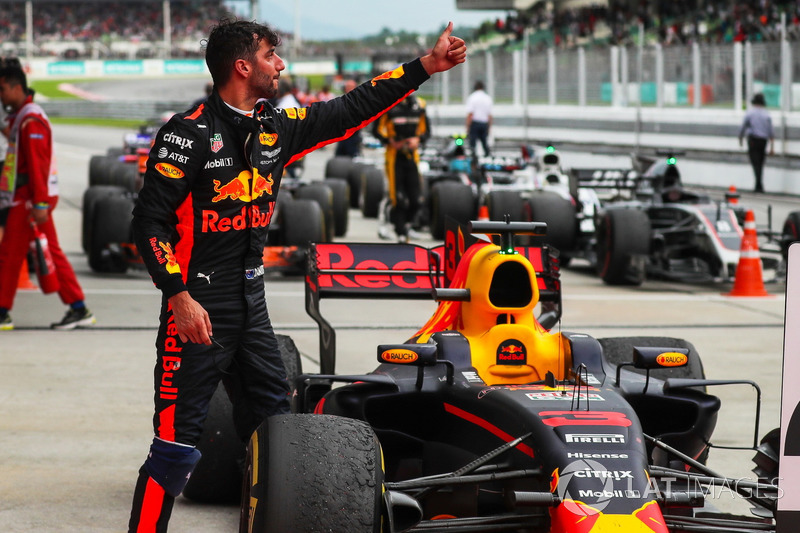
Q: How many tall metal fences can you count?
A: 1